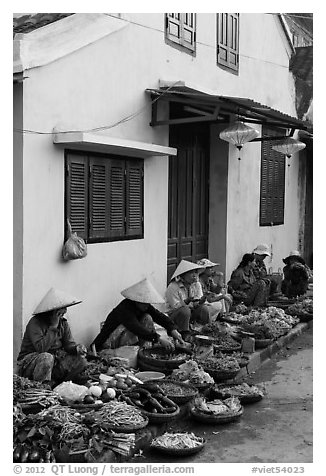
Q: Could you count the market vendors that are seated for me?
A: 7